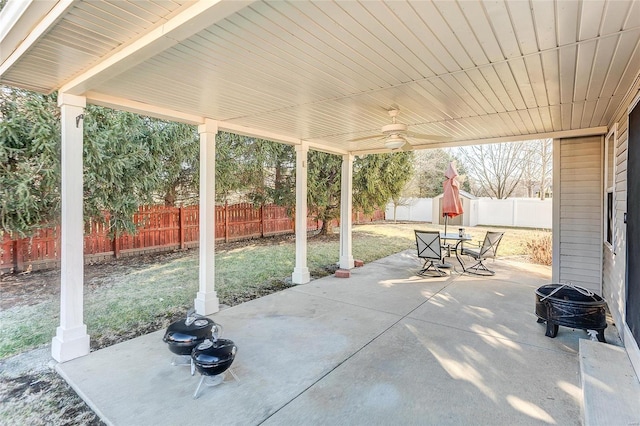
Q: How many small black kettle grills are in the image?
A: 2